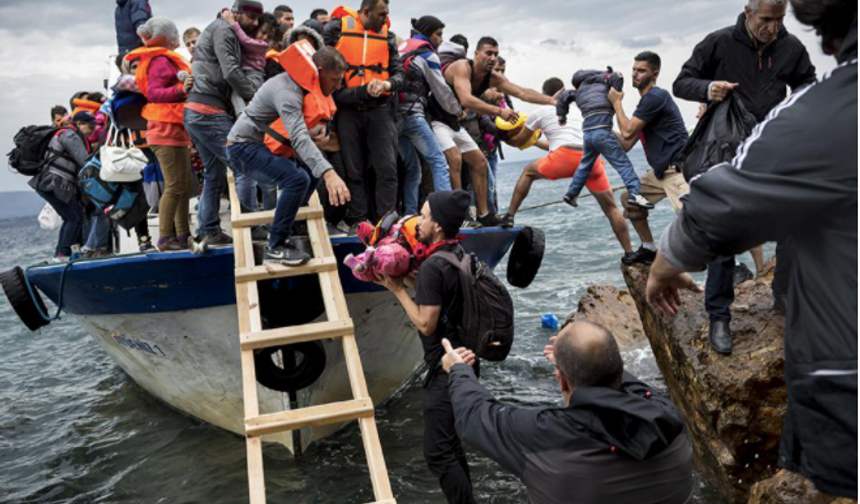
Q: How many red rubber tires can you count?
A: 0